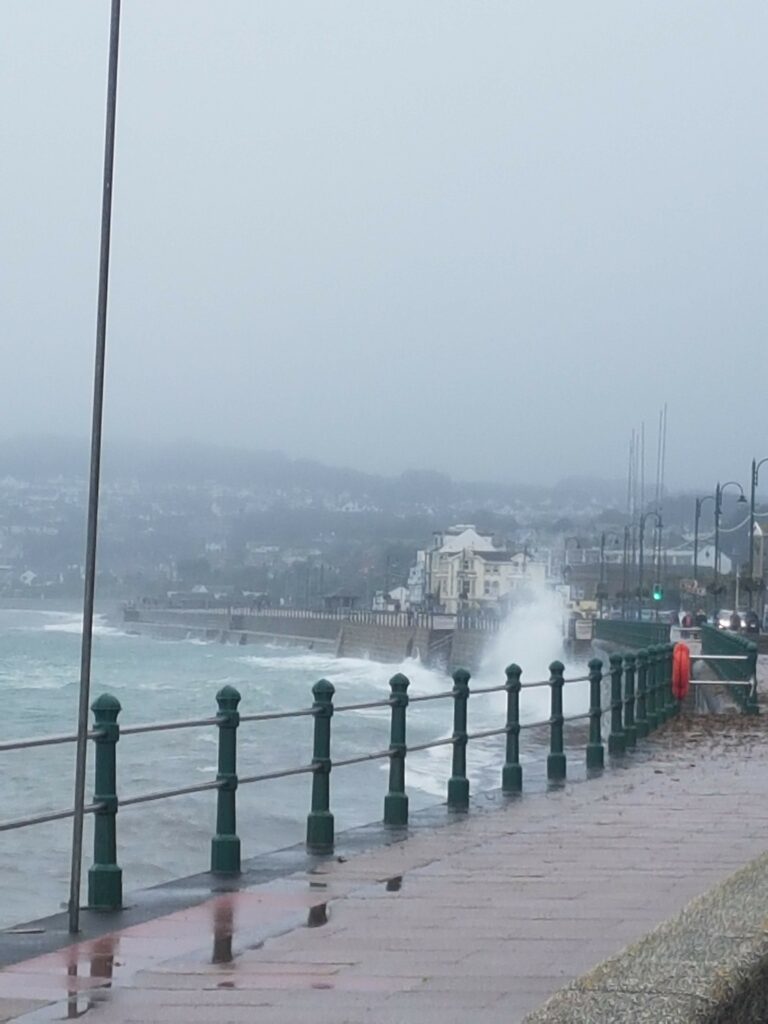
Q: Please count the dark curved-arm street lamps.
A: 7